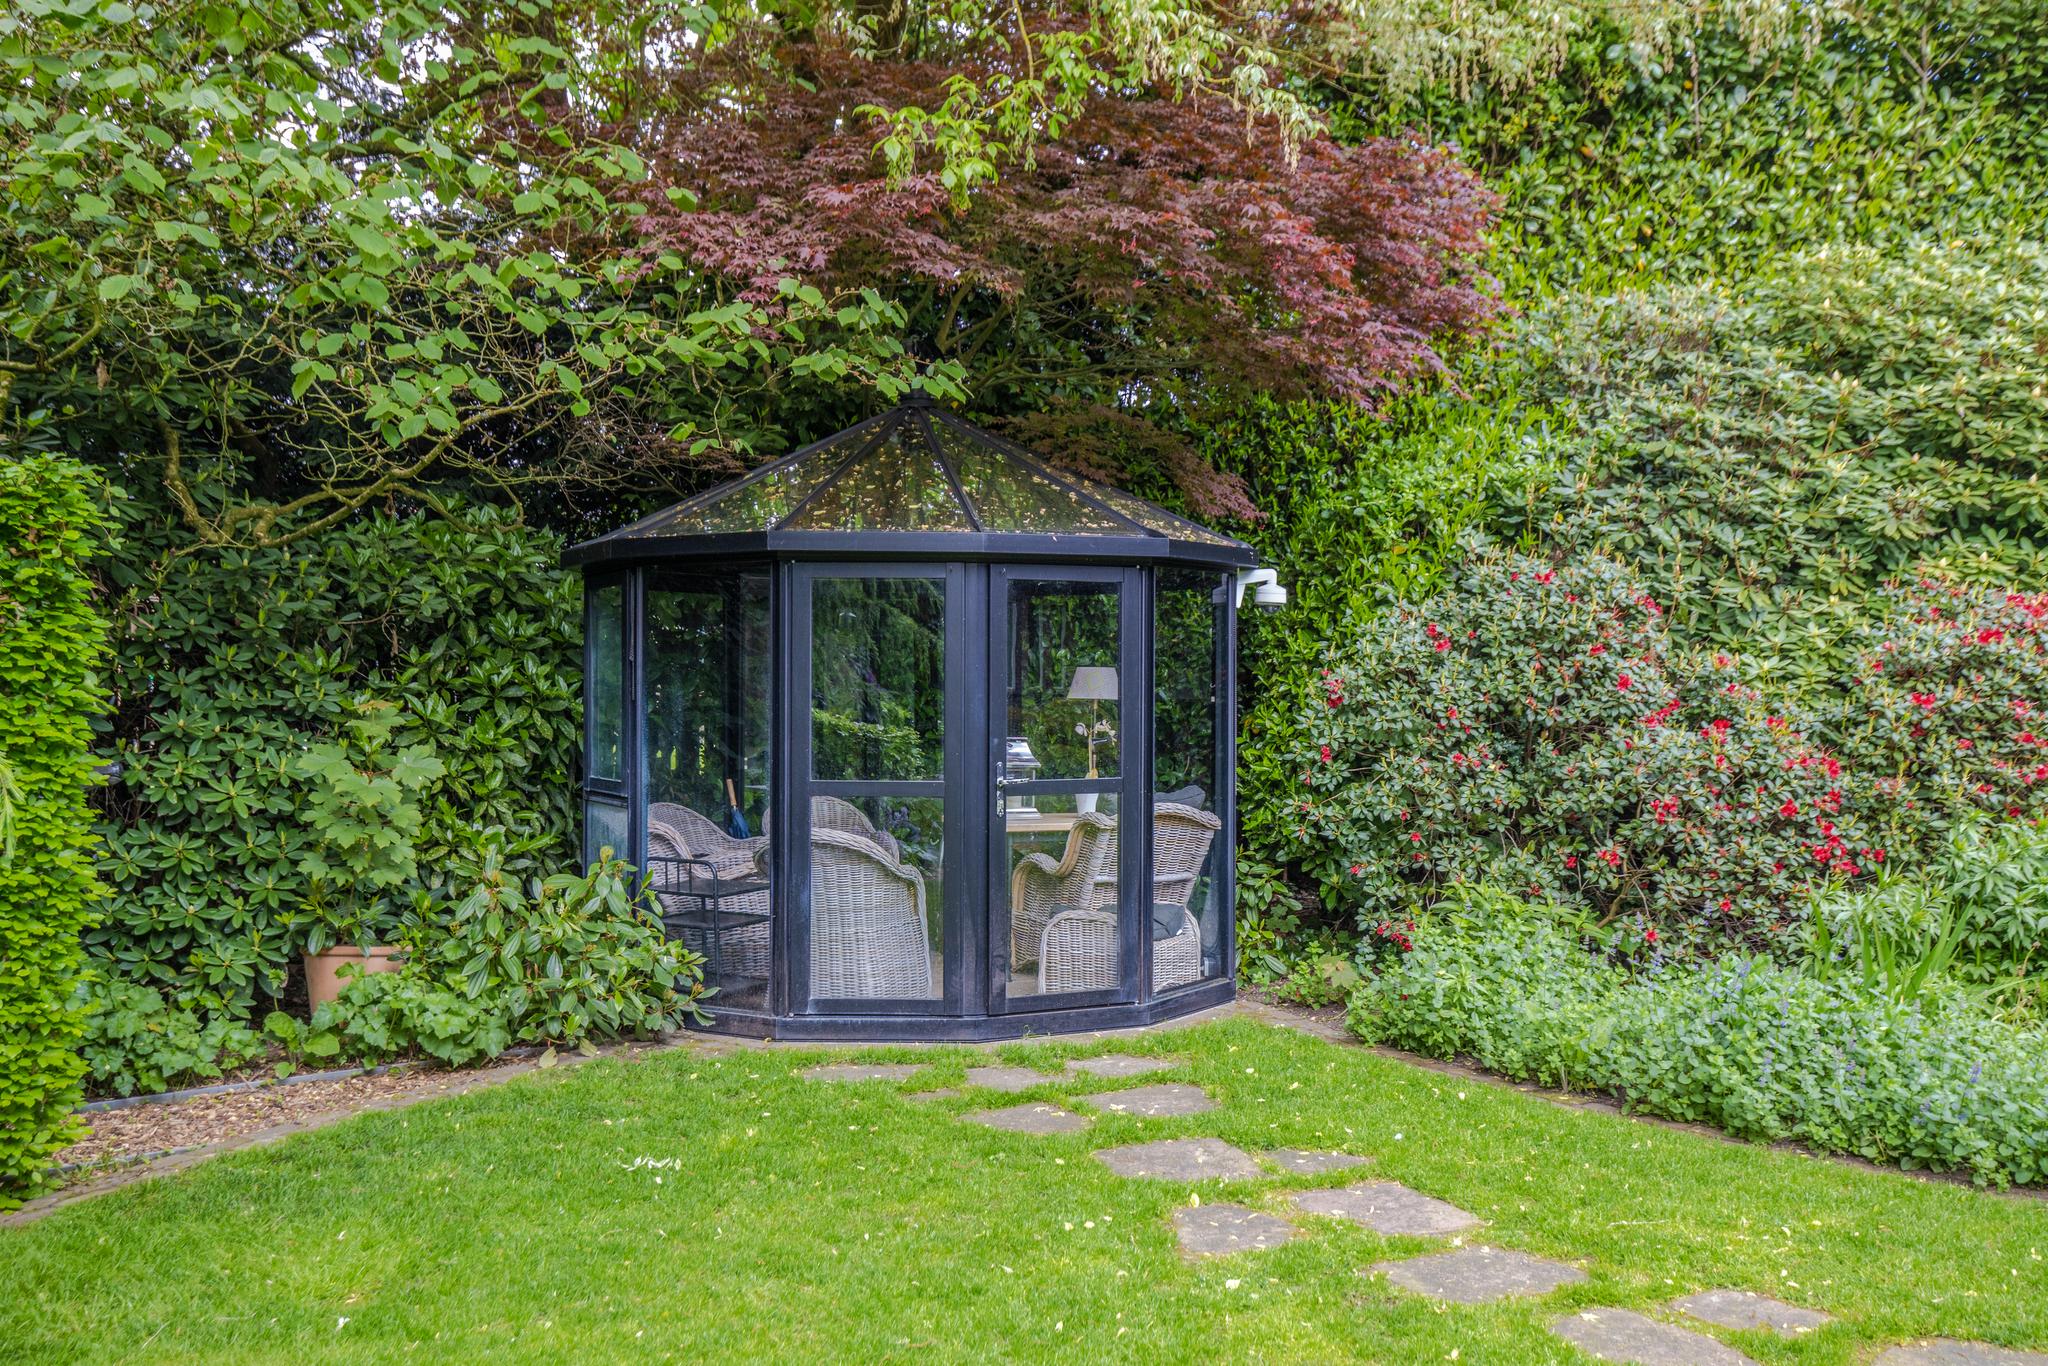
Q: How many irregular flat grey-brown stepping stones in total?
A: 14